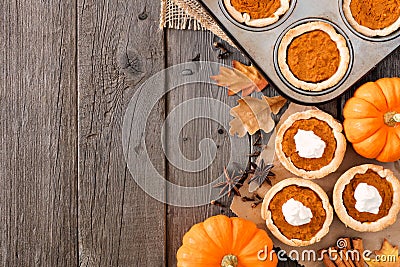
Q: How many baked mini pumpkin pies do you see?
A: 6